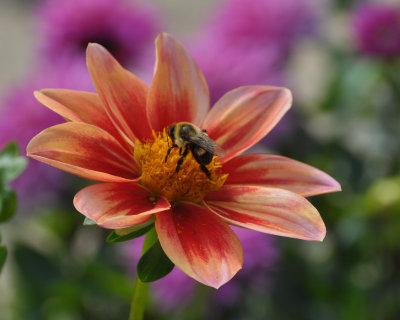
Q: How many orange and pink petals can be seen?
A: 9